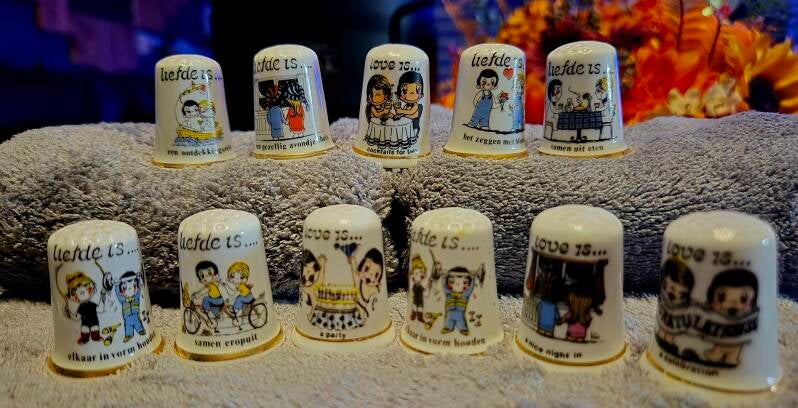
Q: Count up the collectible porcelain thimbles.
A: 11